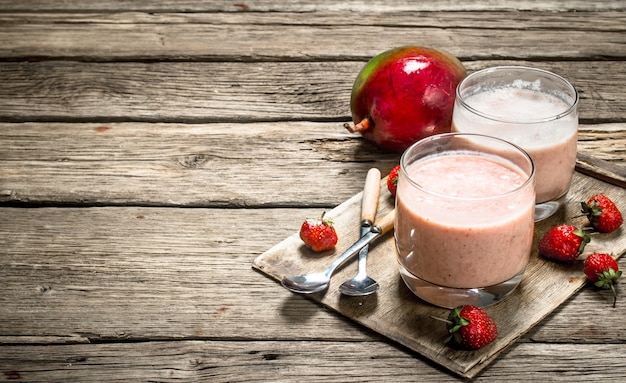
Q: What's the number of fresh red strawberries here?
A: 6